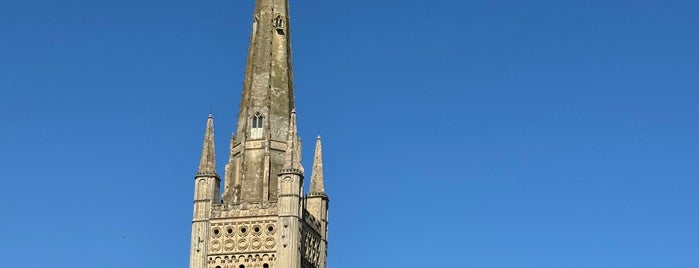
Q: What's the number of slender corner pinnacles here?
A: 3